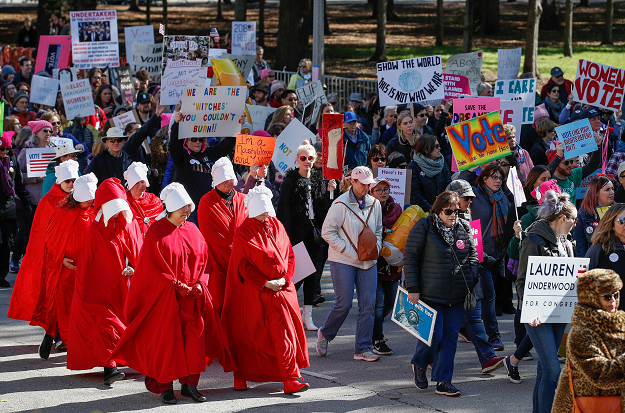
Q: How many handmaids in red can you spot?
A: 7